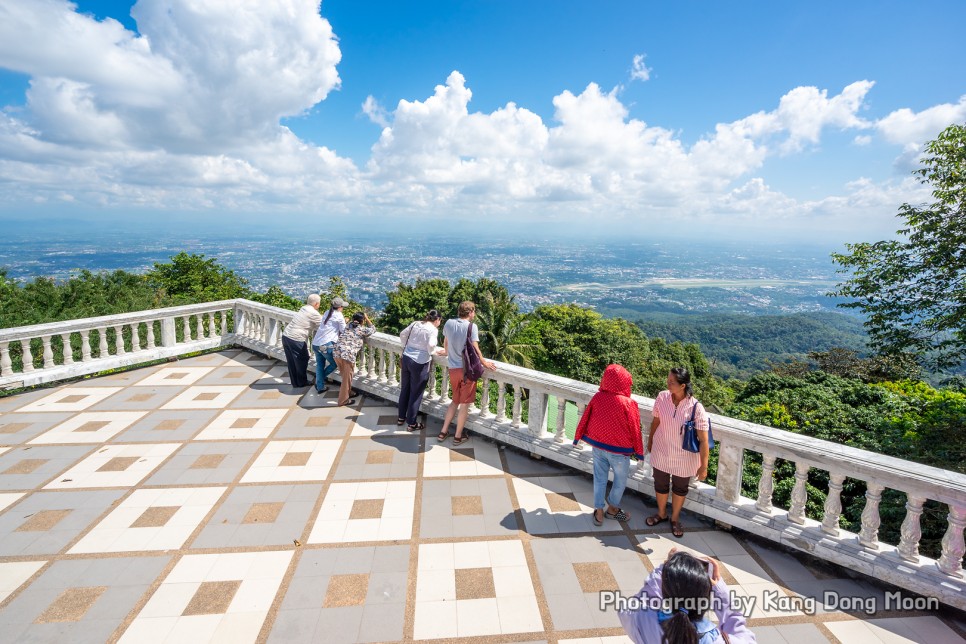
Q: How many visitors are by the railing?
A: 7